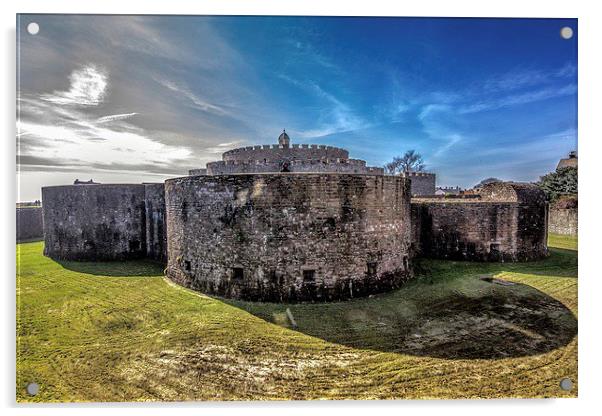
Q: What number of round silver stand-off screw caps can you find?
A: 4